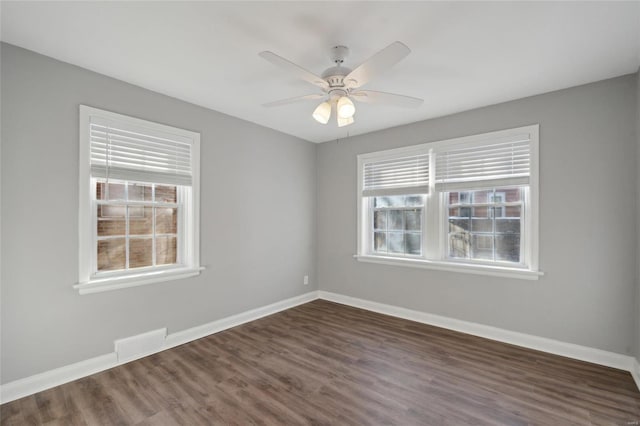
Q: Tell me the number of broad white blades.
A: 4